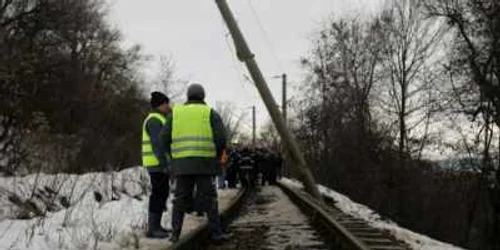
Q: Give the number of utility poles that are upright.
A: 2